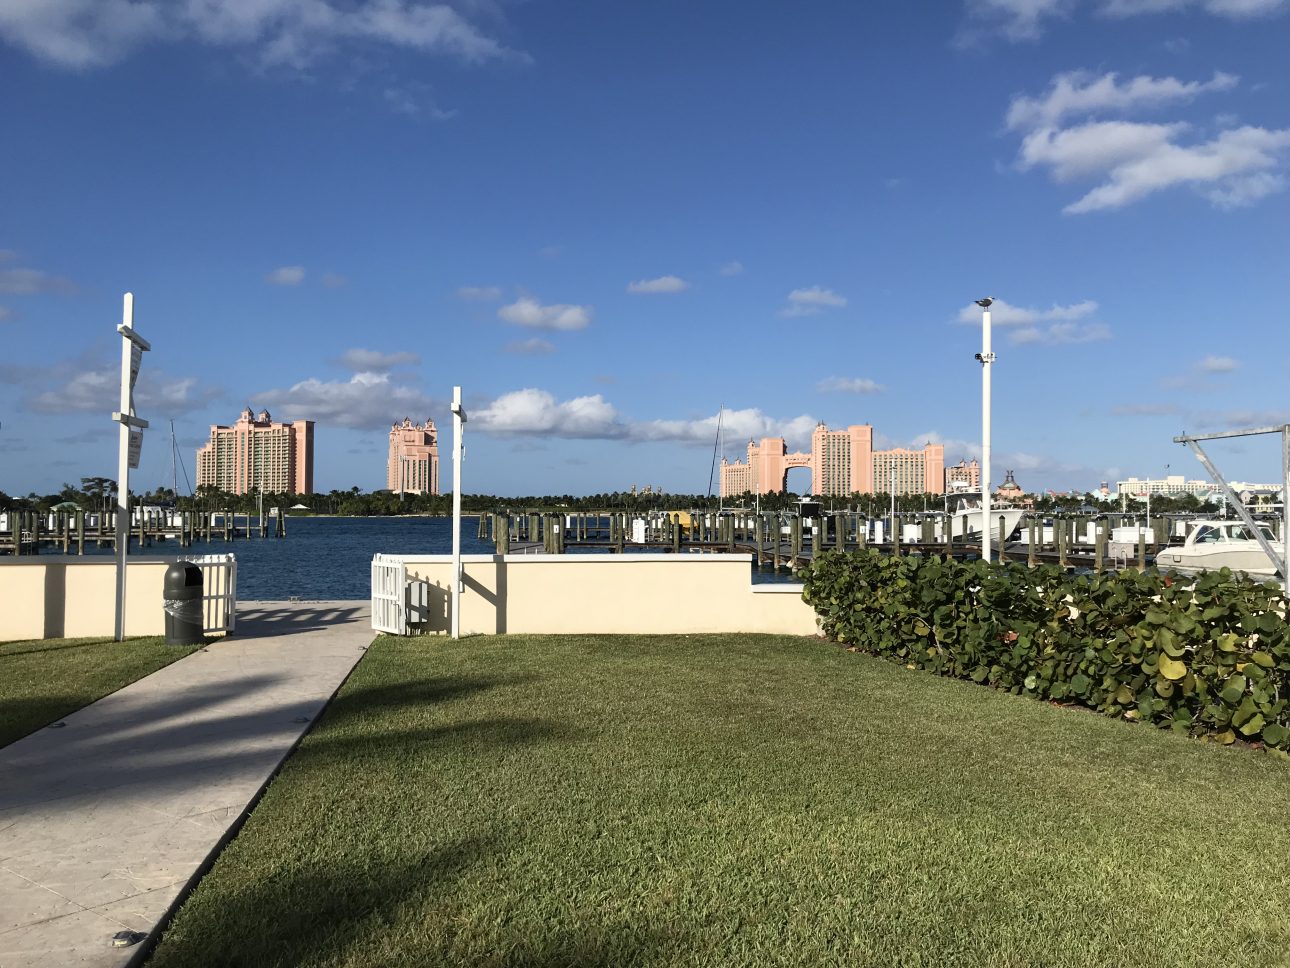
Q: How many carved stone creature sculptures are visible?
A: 0